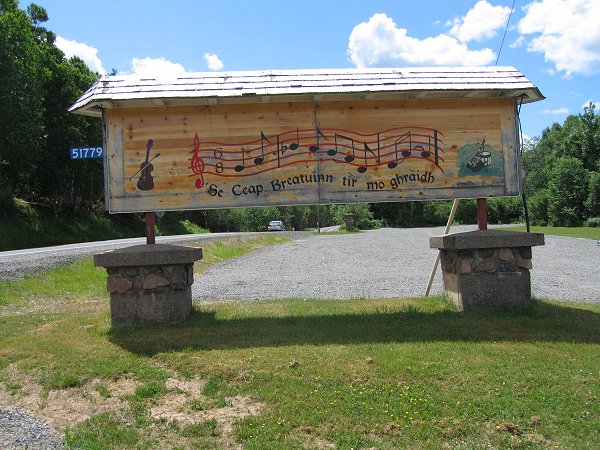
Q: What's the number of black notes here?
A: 10